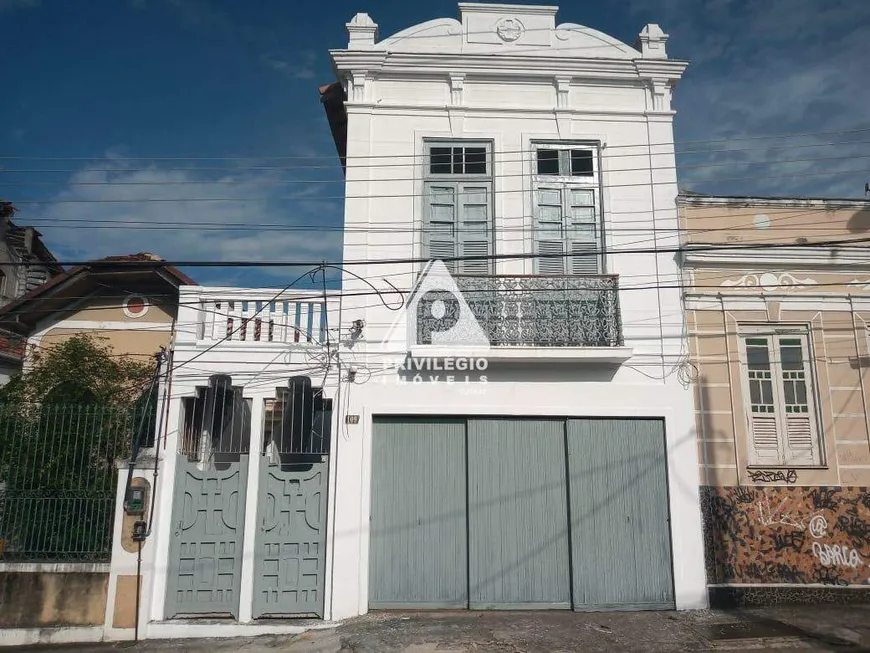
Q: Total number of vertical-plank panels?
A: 3